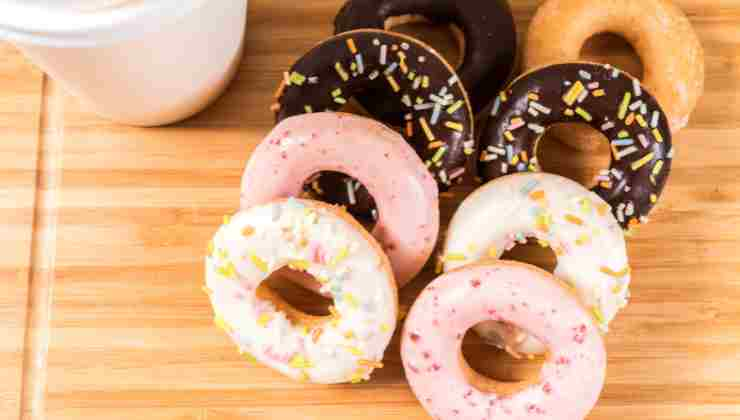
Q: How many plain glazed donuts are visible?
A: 1